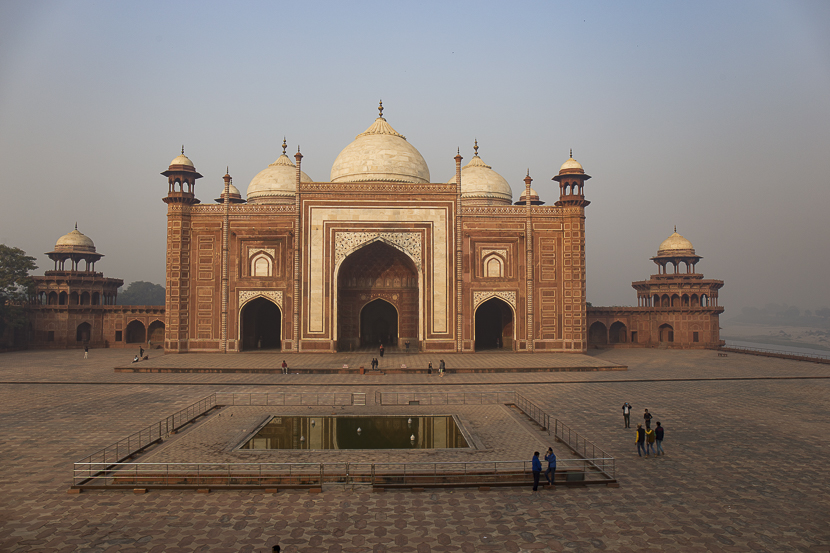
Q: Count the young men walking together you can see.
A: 3